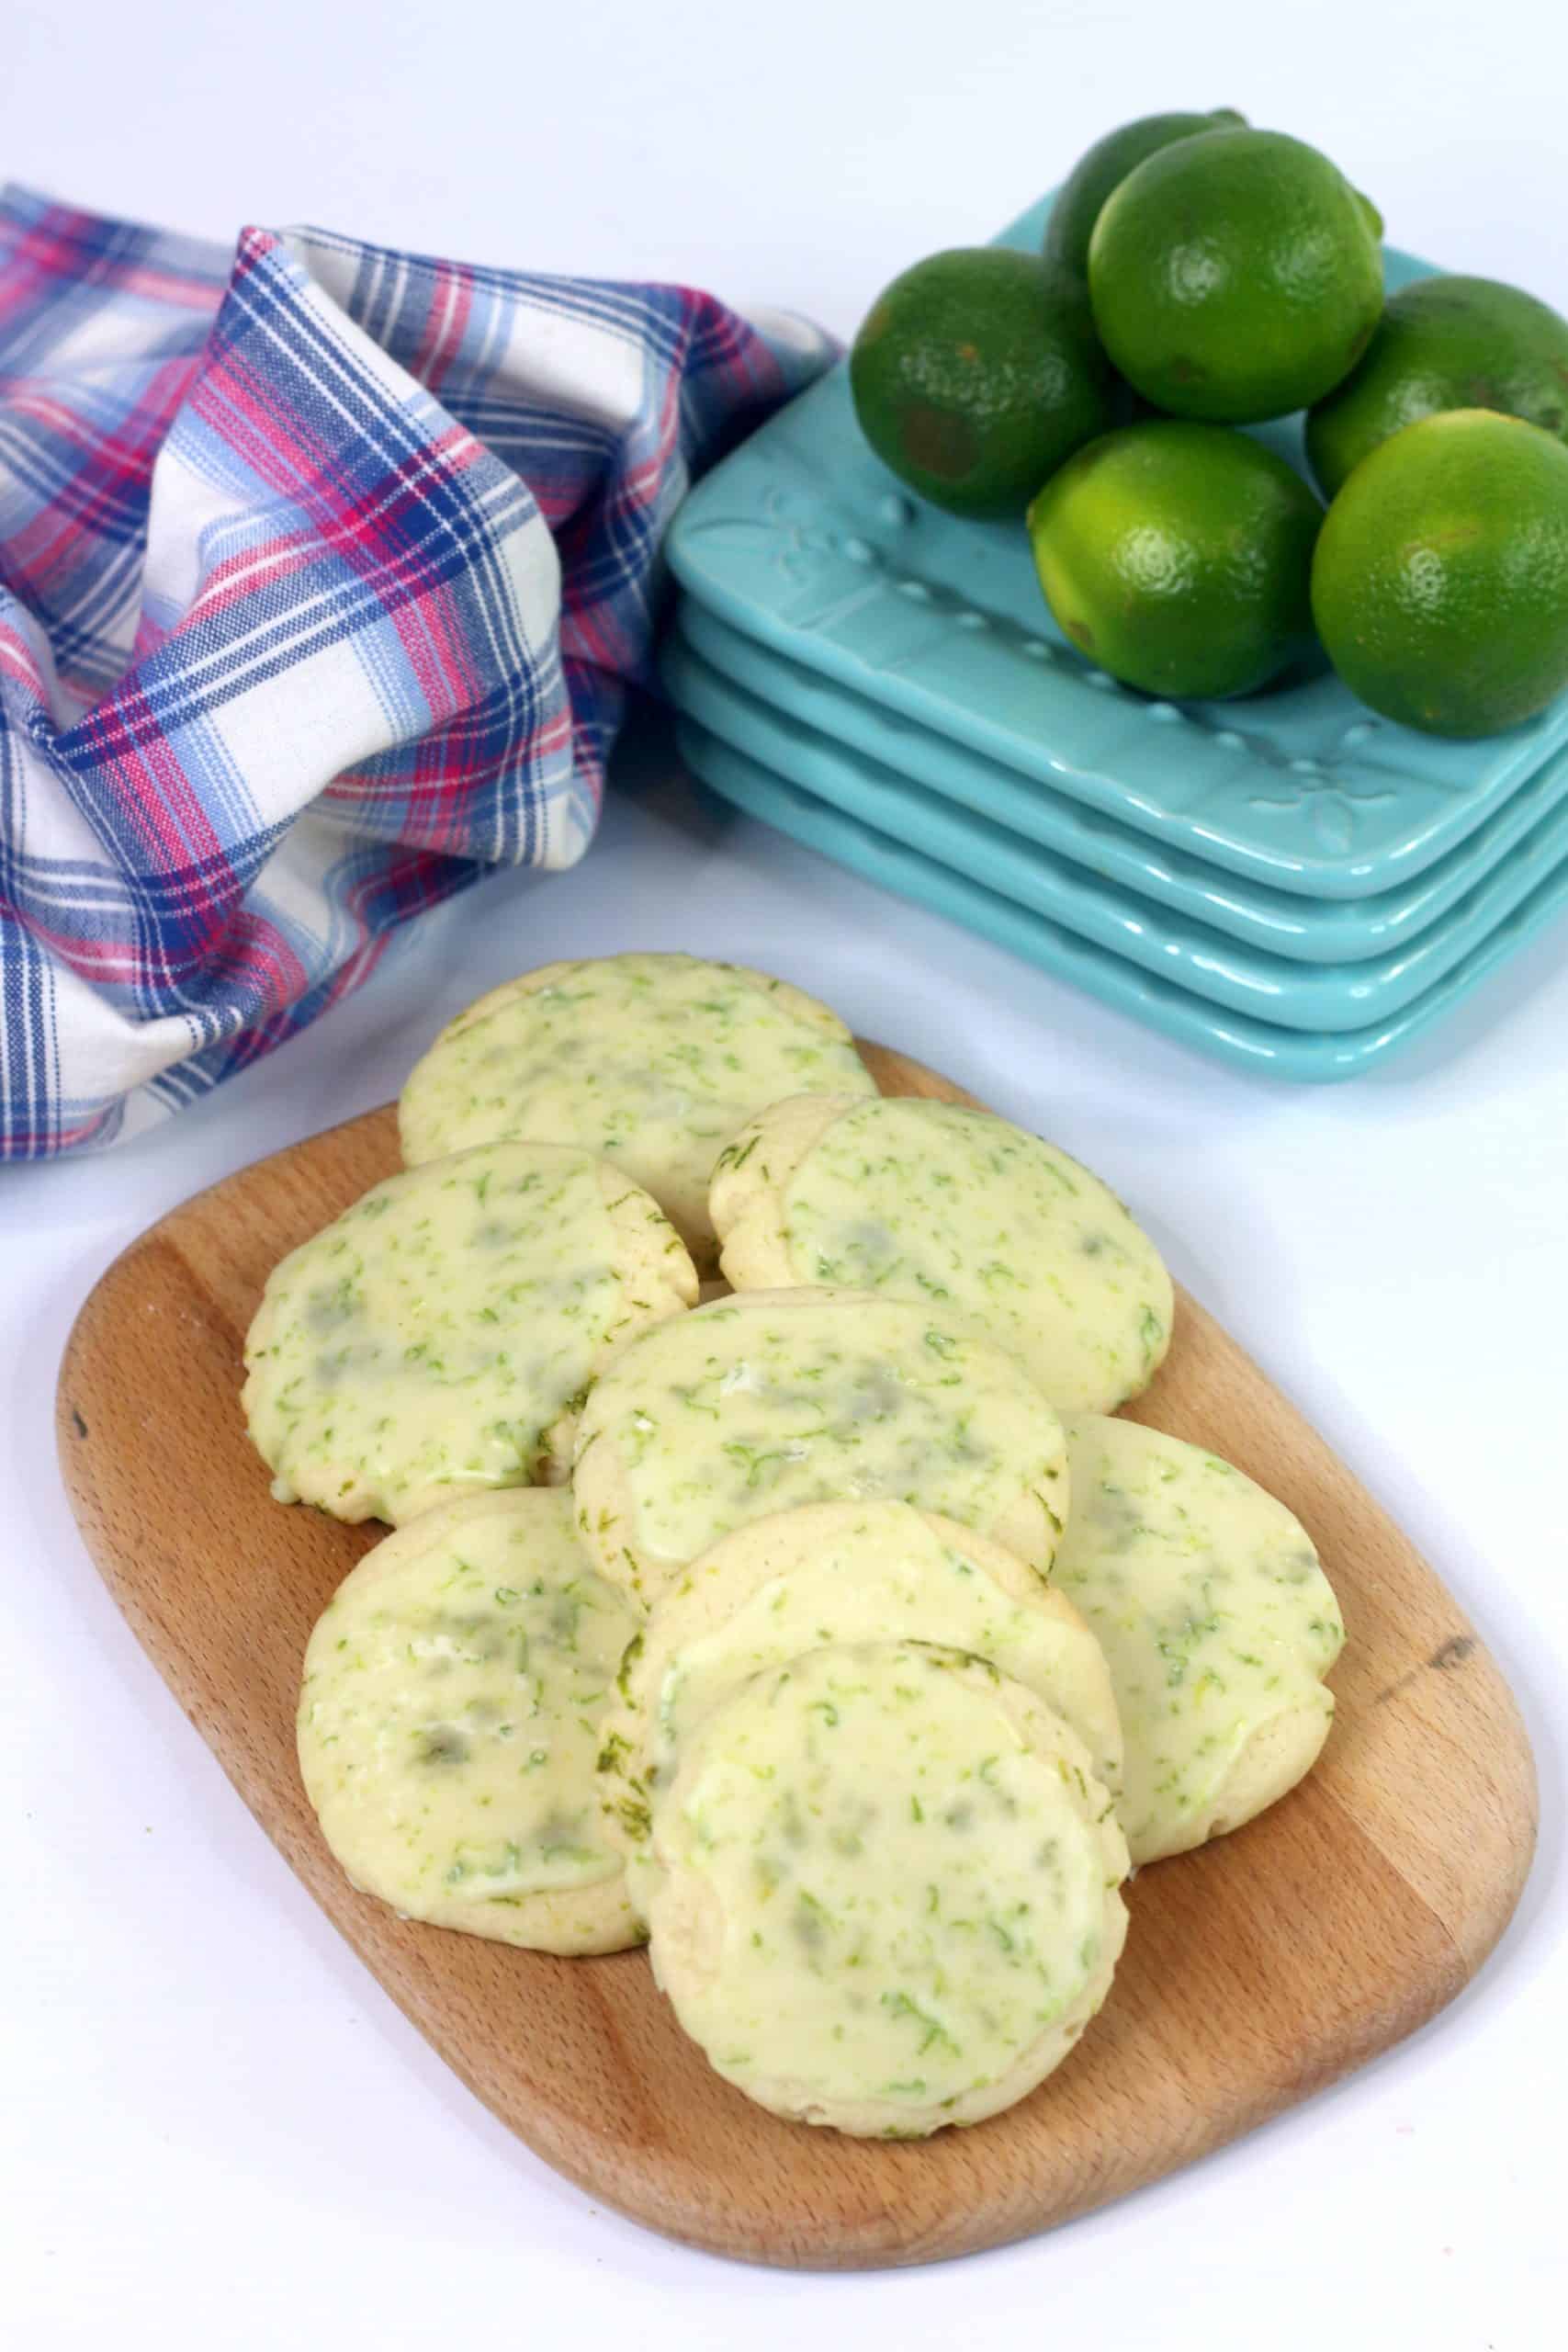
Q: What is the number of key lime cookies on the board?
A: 8